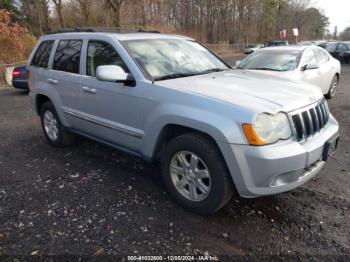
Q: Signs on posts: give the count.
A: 2